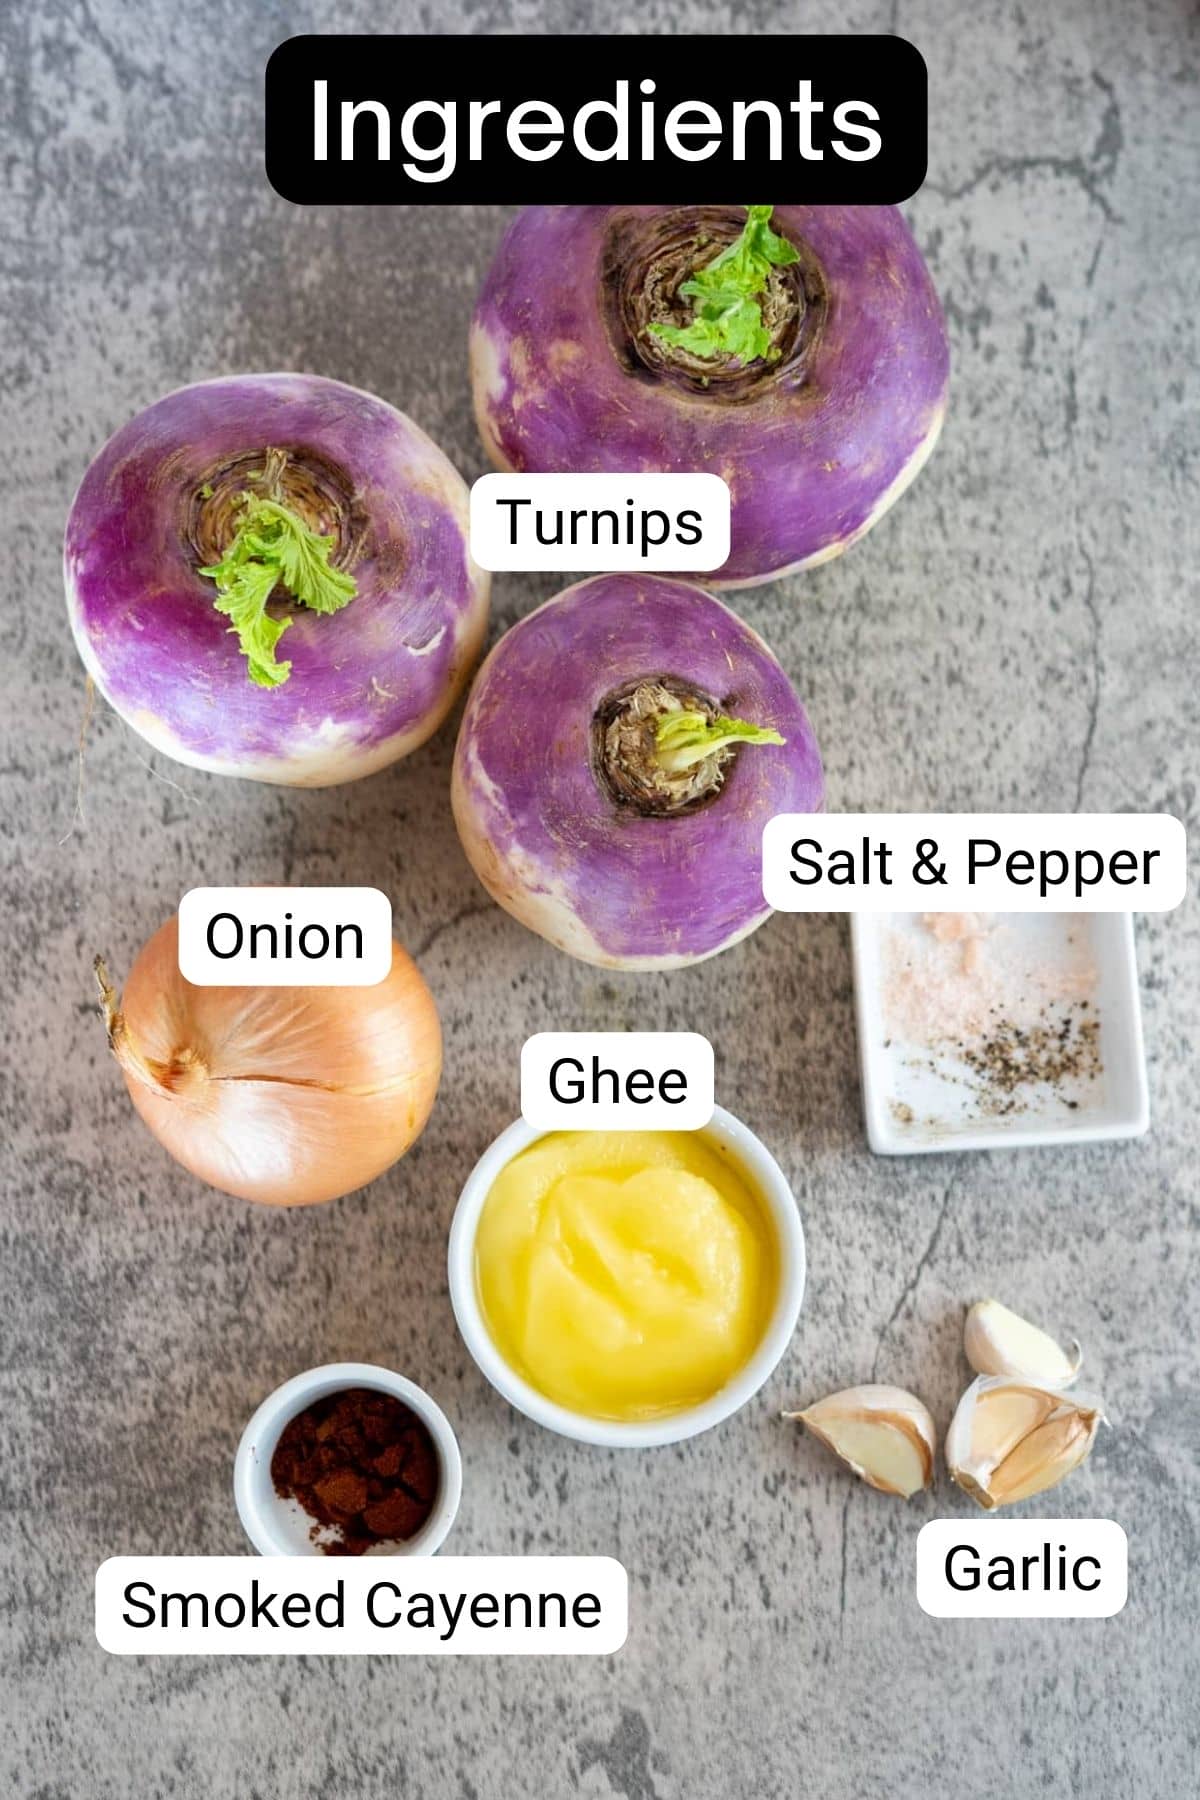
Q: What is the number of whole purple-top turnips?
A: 3